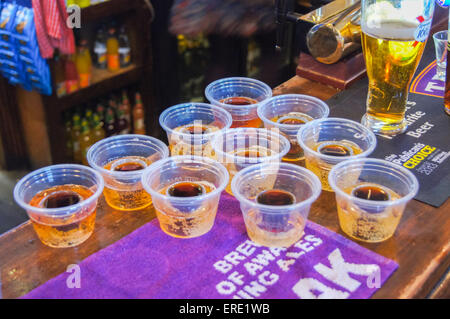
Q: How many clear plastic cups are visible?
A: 10